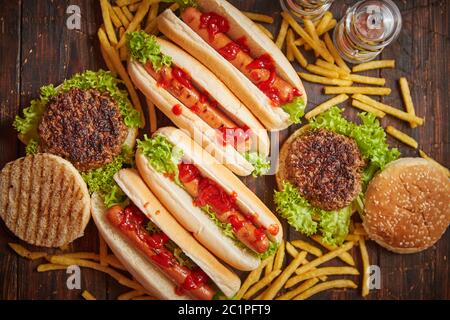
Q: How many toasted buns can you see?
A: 1